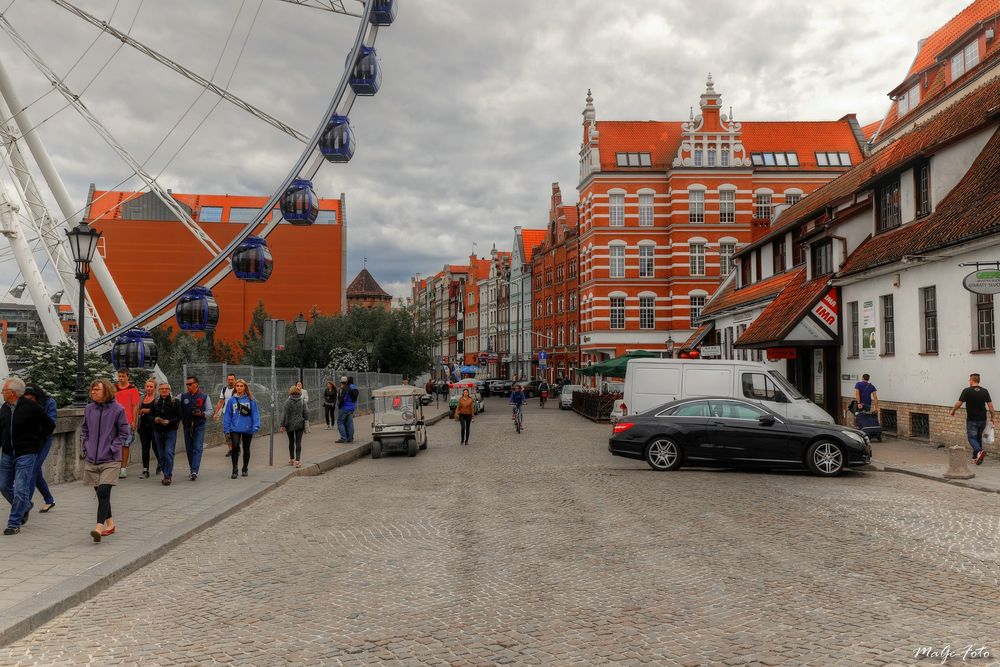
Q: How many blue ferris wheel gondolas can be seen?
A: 7